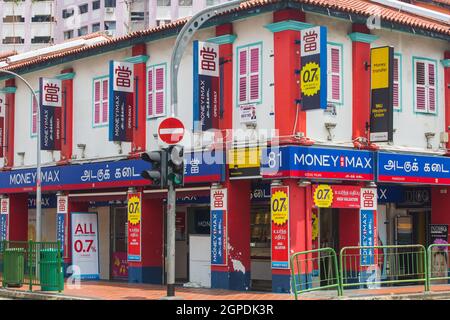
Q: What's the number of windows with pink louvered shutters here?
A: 7